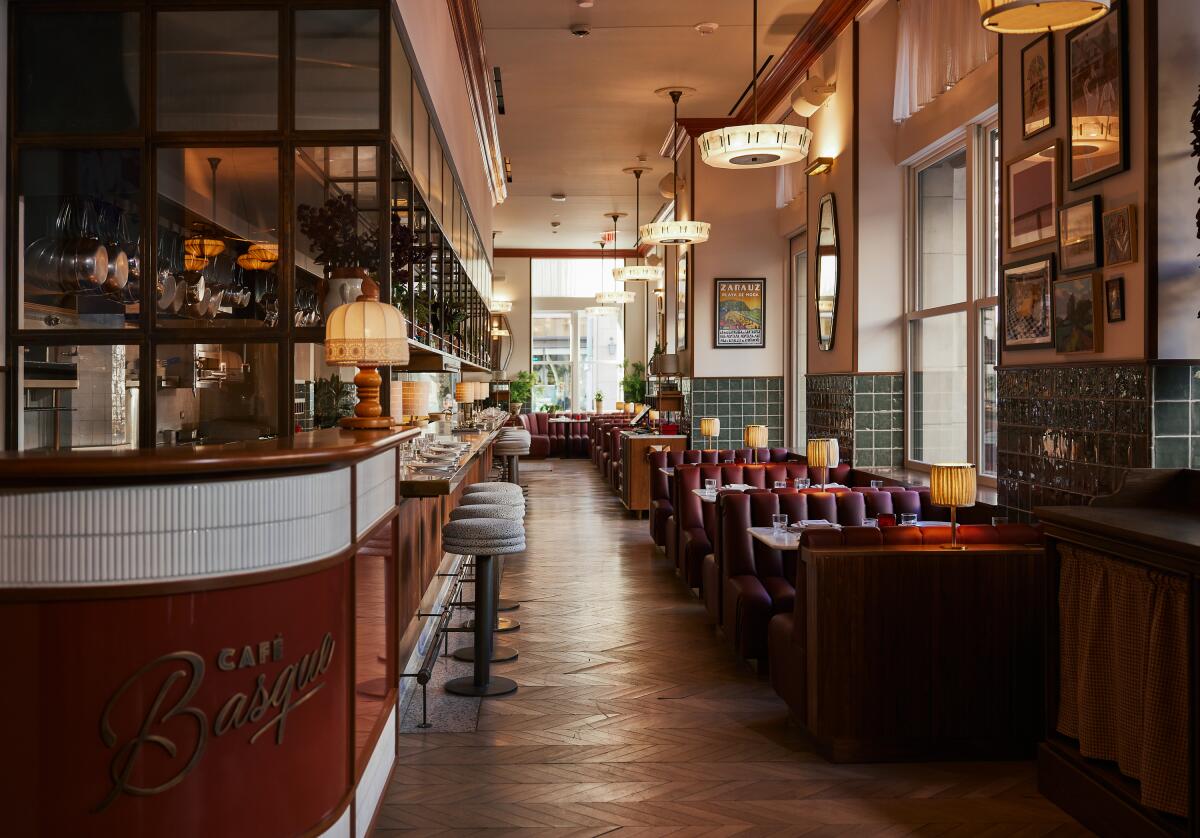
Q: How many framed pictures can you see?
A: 9